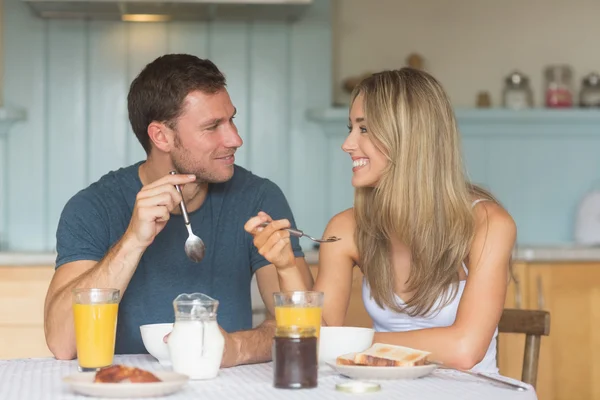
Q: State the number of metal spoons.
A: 2